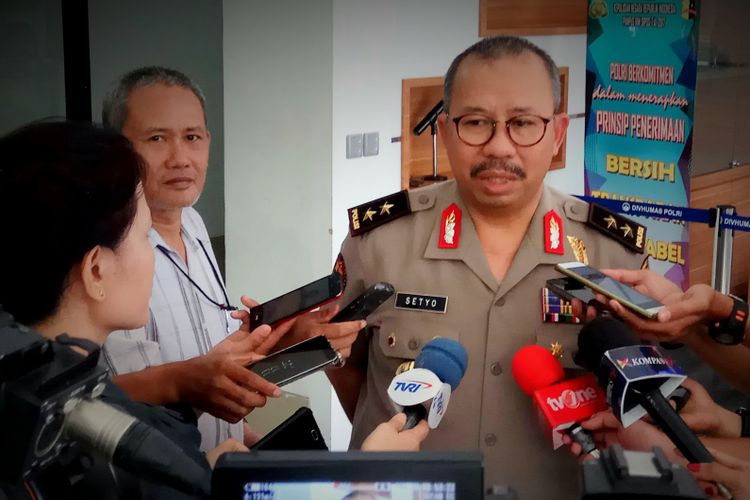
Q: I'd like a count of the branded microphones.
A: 3